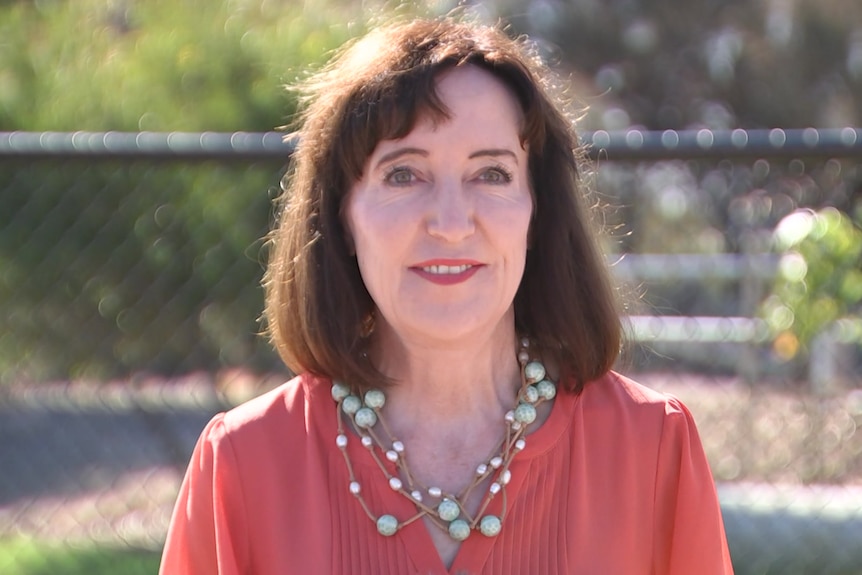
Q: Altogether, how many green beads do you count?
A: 12